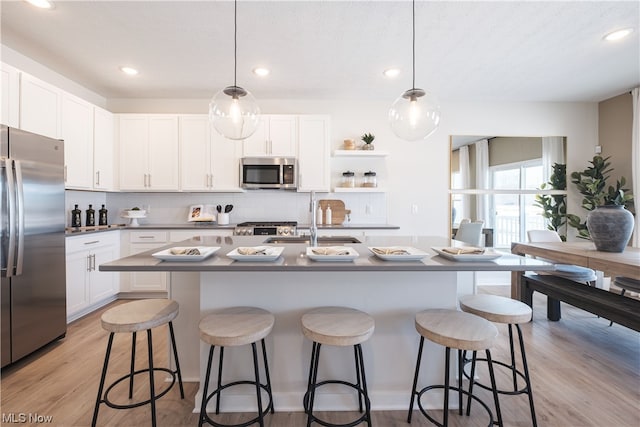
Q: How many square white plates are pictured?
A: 5